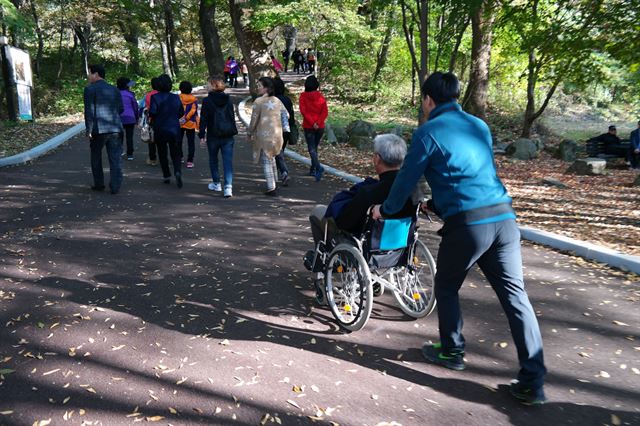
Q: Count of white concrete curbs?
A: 2